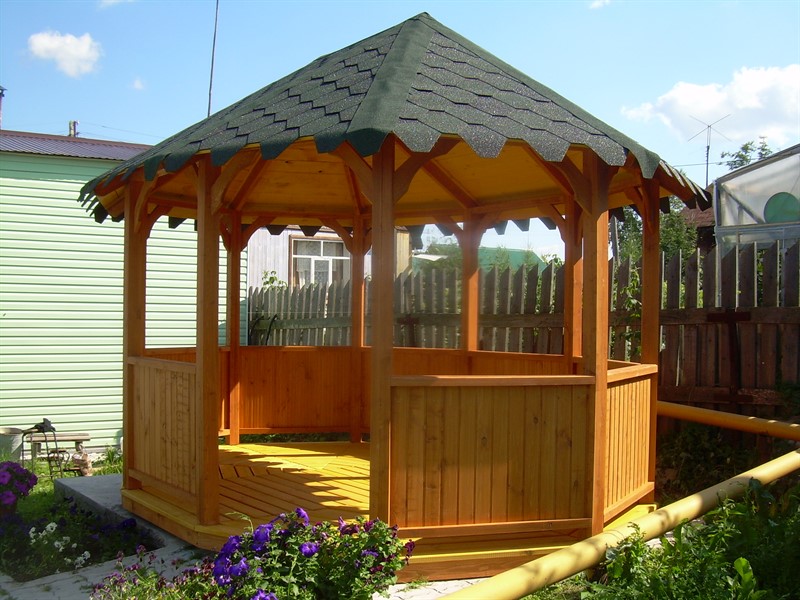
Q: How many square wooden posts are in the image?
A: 9